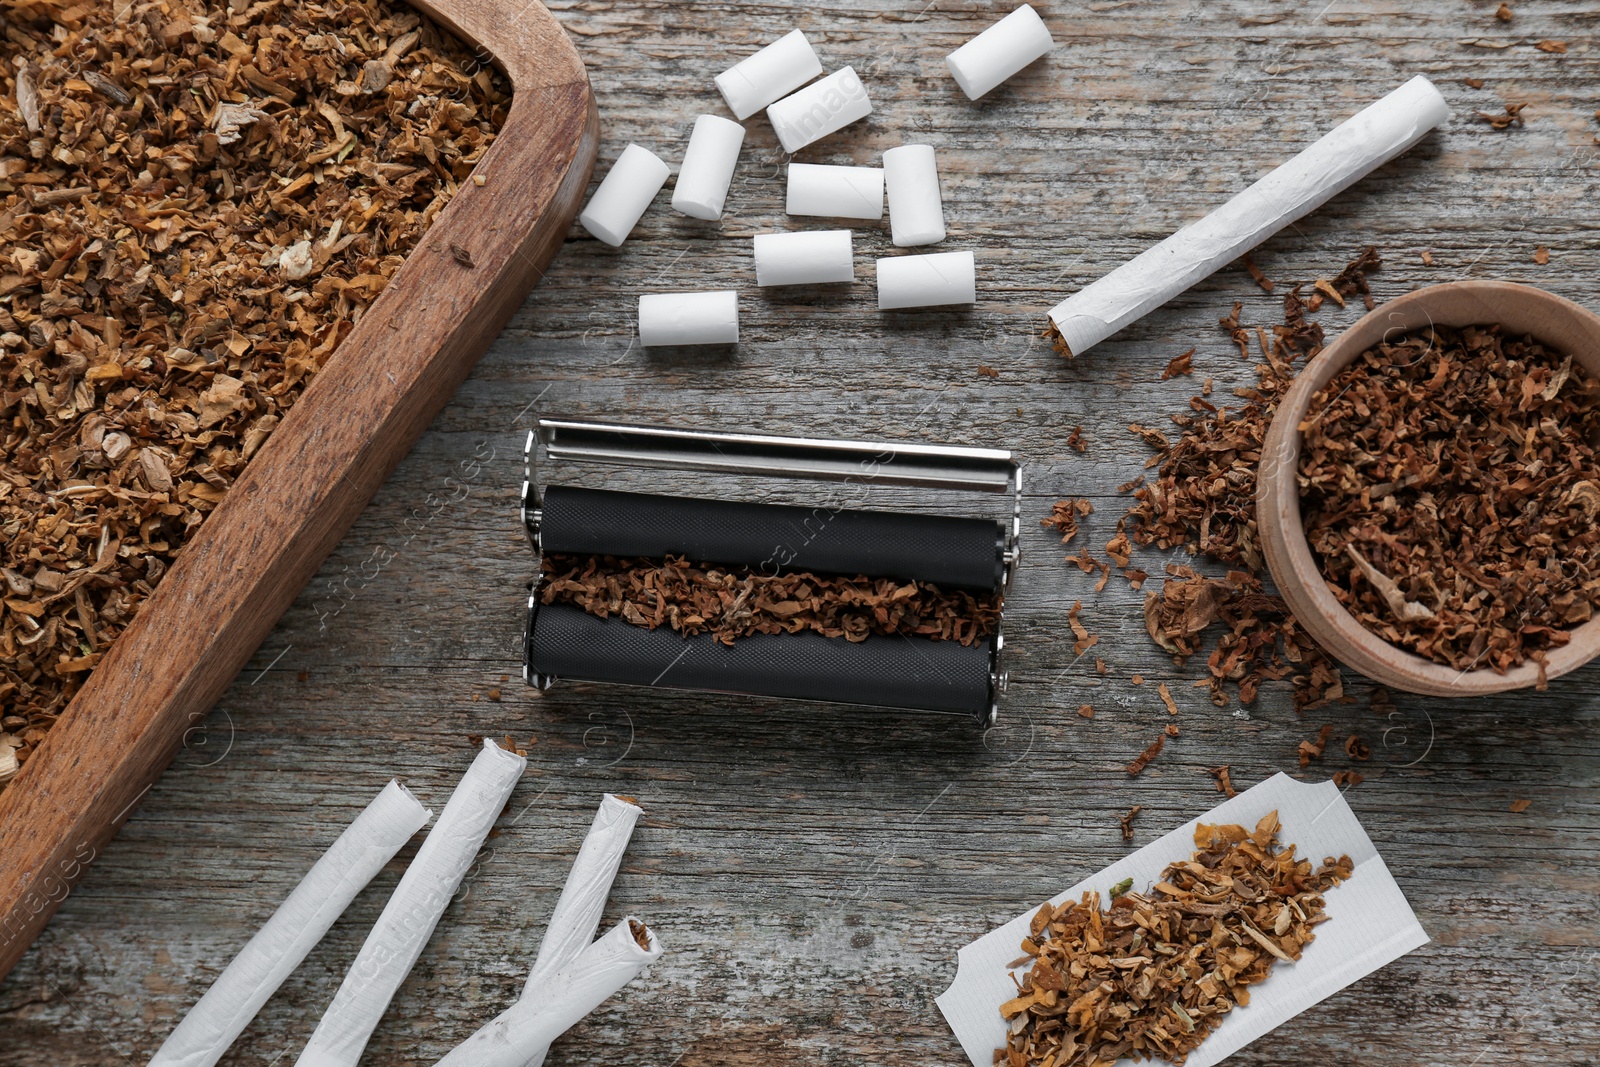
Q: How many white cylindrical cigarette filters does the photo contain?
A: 10